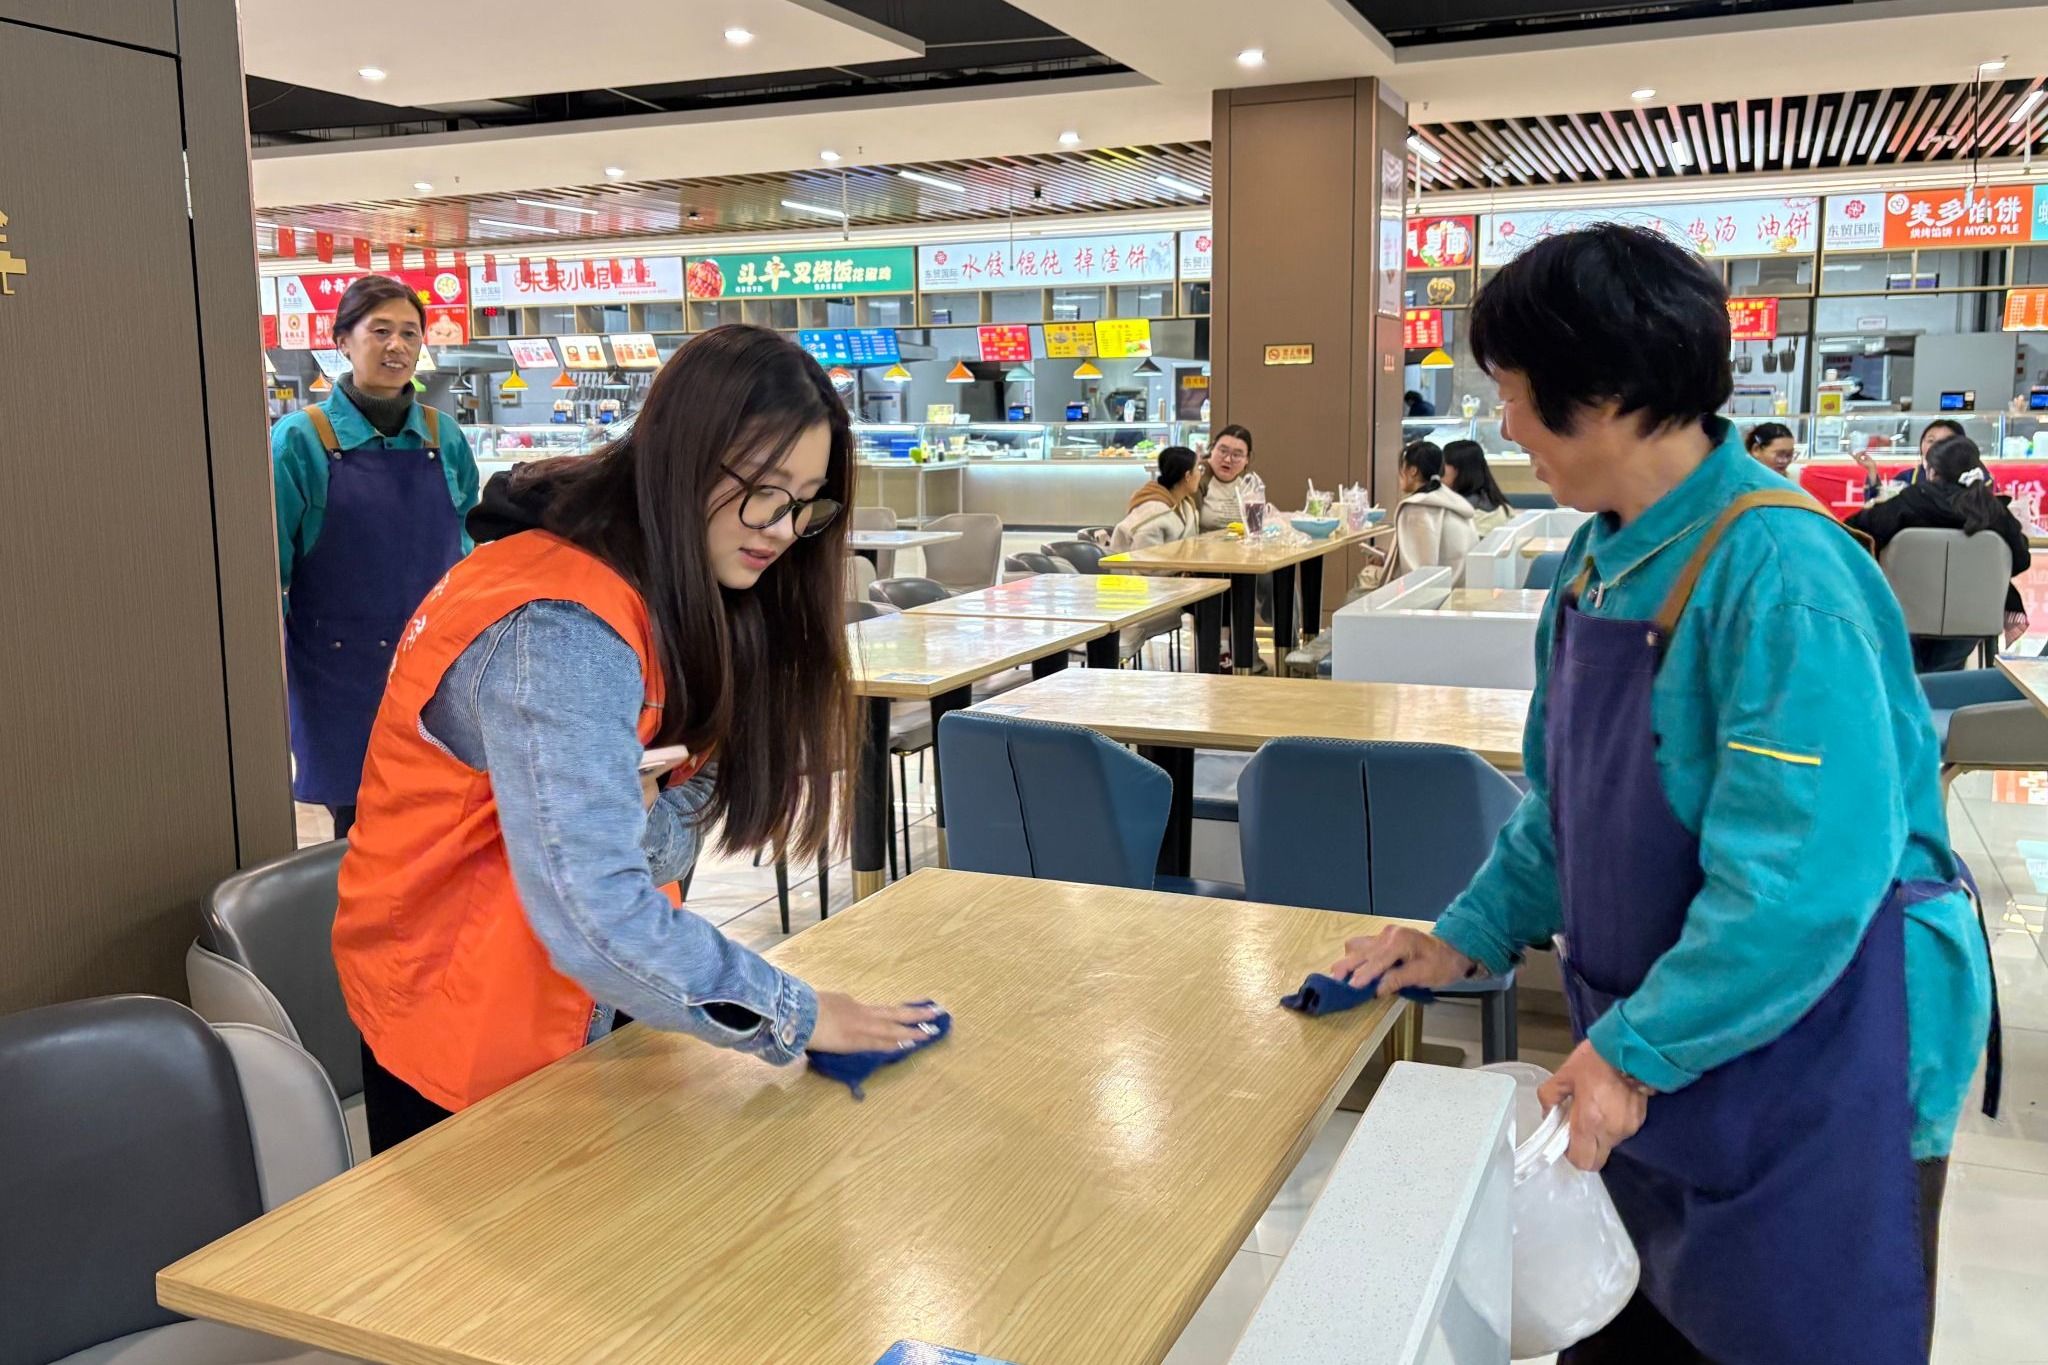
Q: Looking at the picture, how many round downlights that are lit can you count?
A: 9